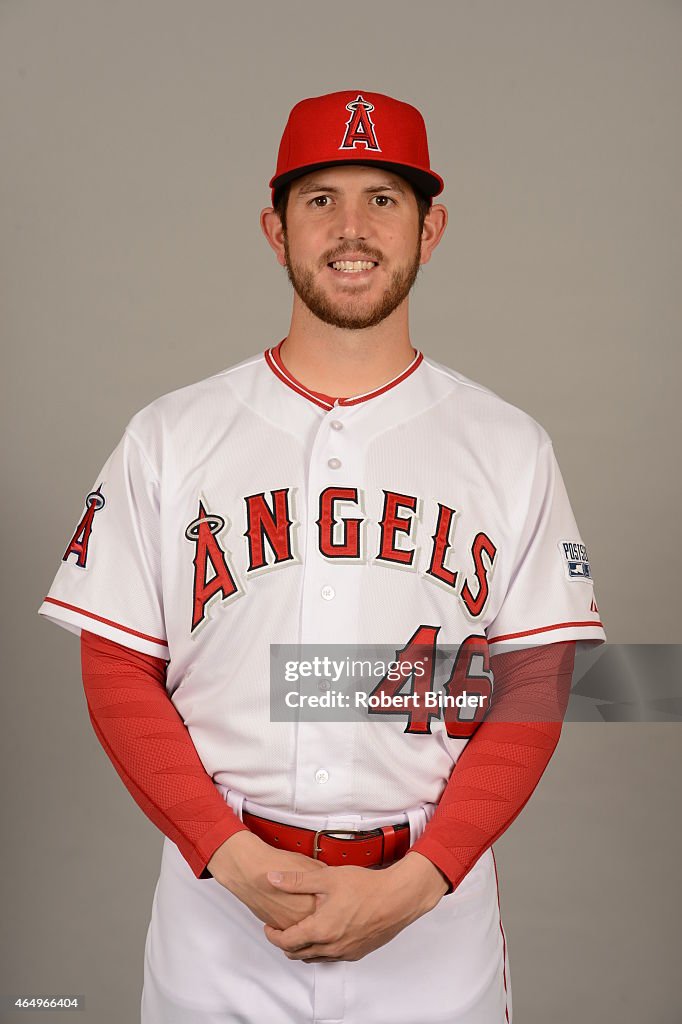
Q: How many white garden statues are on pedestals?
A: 0